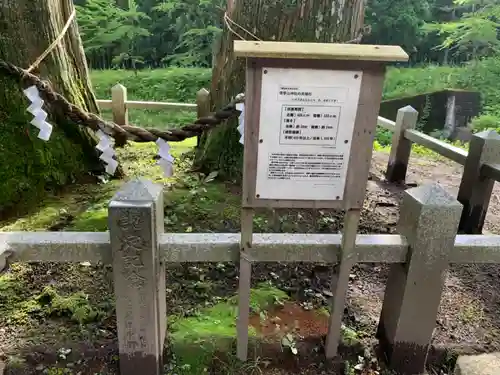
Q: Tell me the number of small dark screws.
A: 6